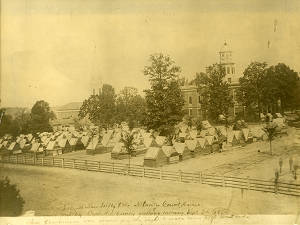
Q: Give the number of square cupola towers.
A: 1